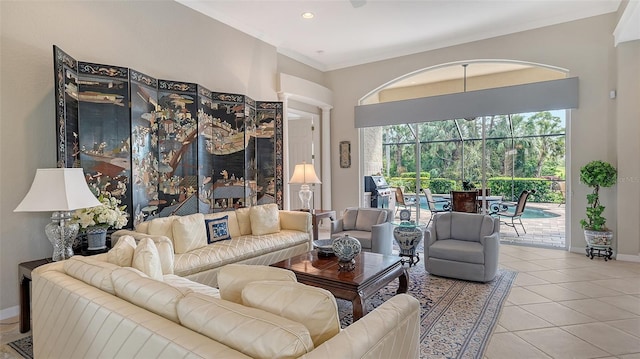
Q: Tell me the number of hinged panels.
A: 8